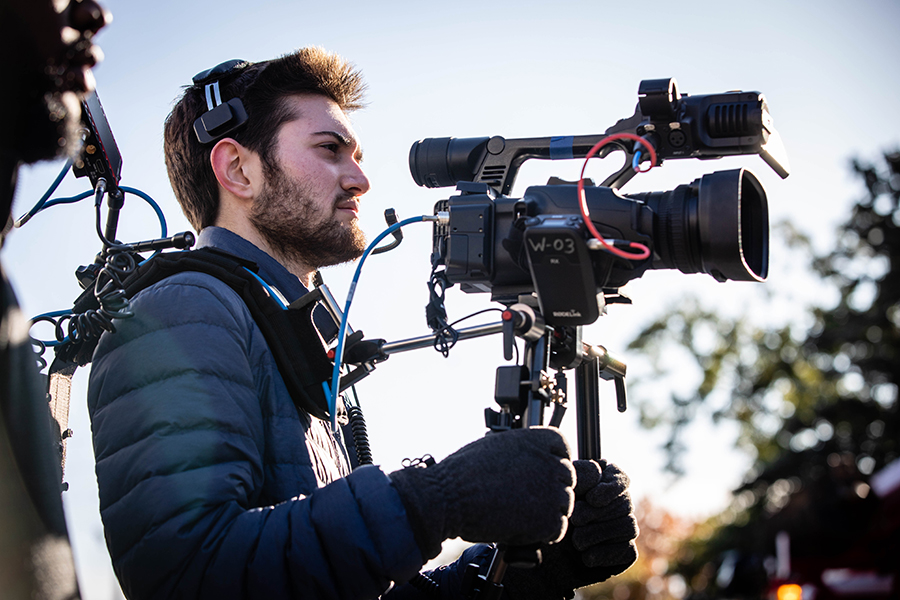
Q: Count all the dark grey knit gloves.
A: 2